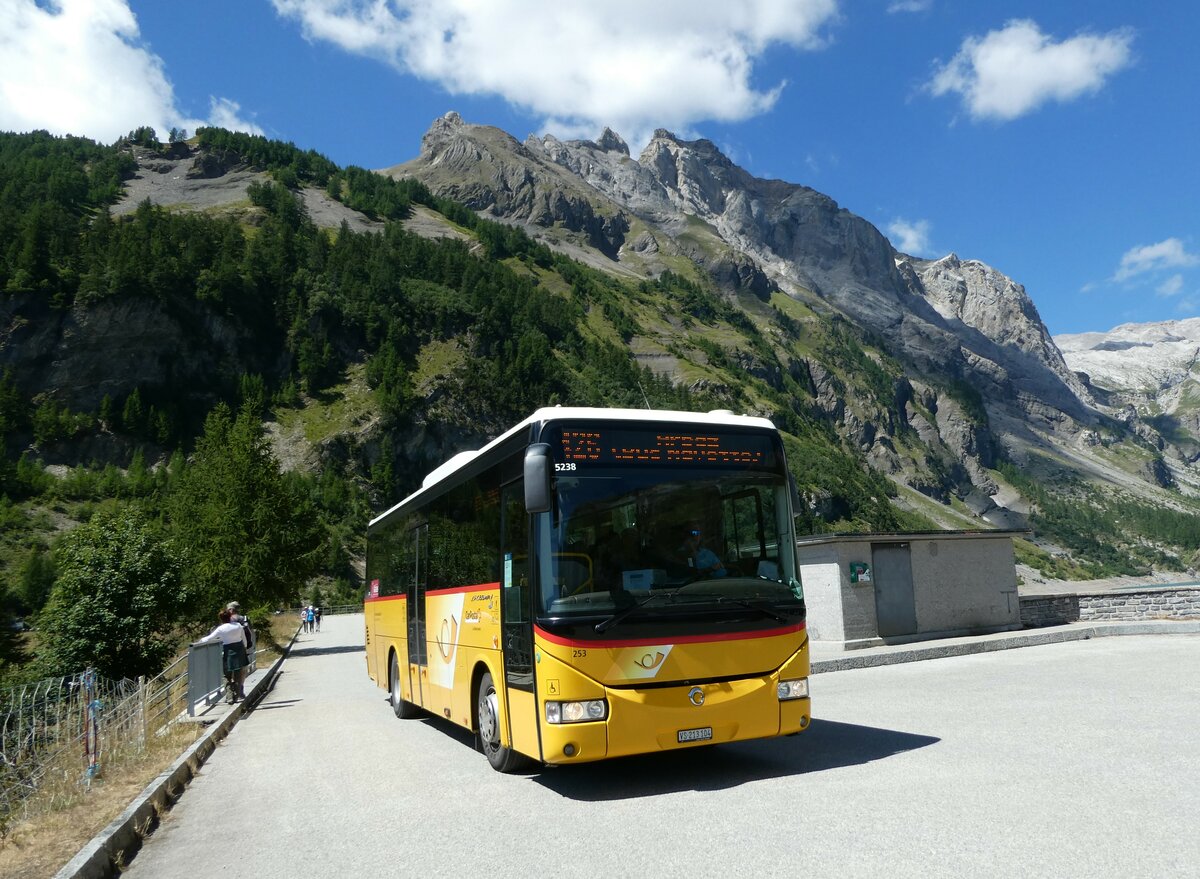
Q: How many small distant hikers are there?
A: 3